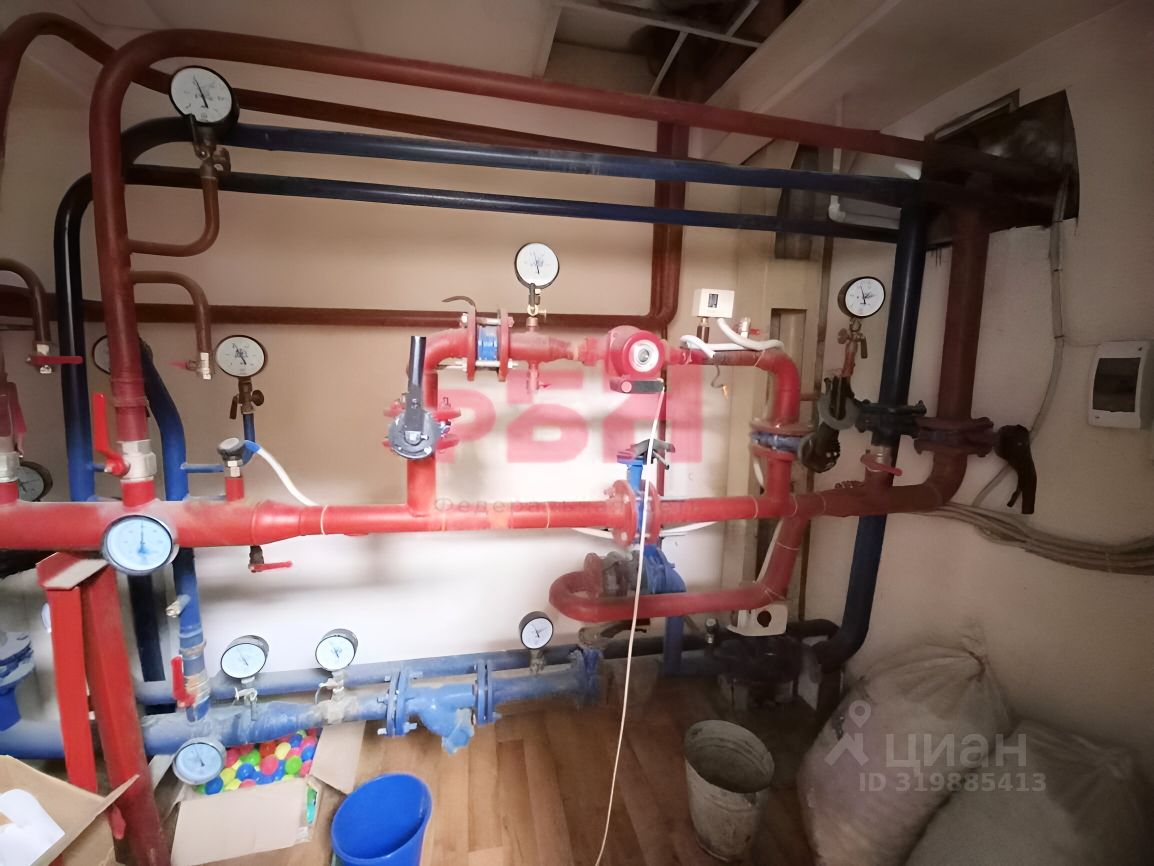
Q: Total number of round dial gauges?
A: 11